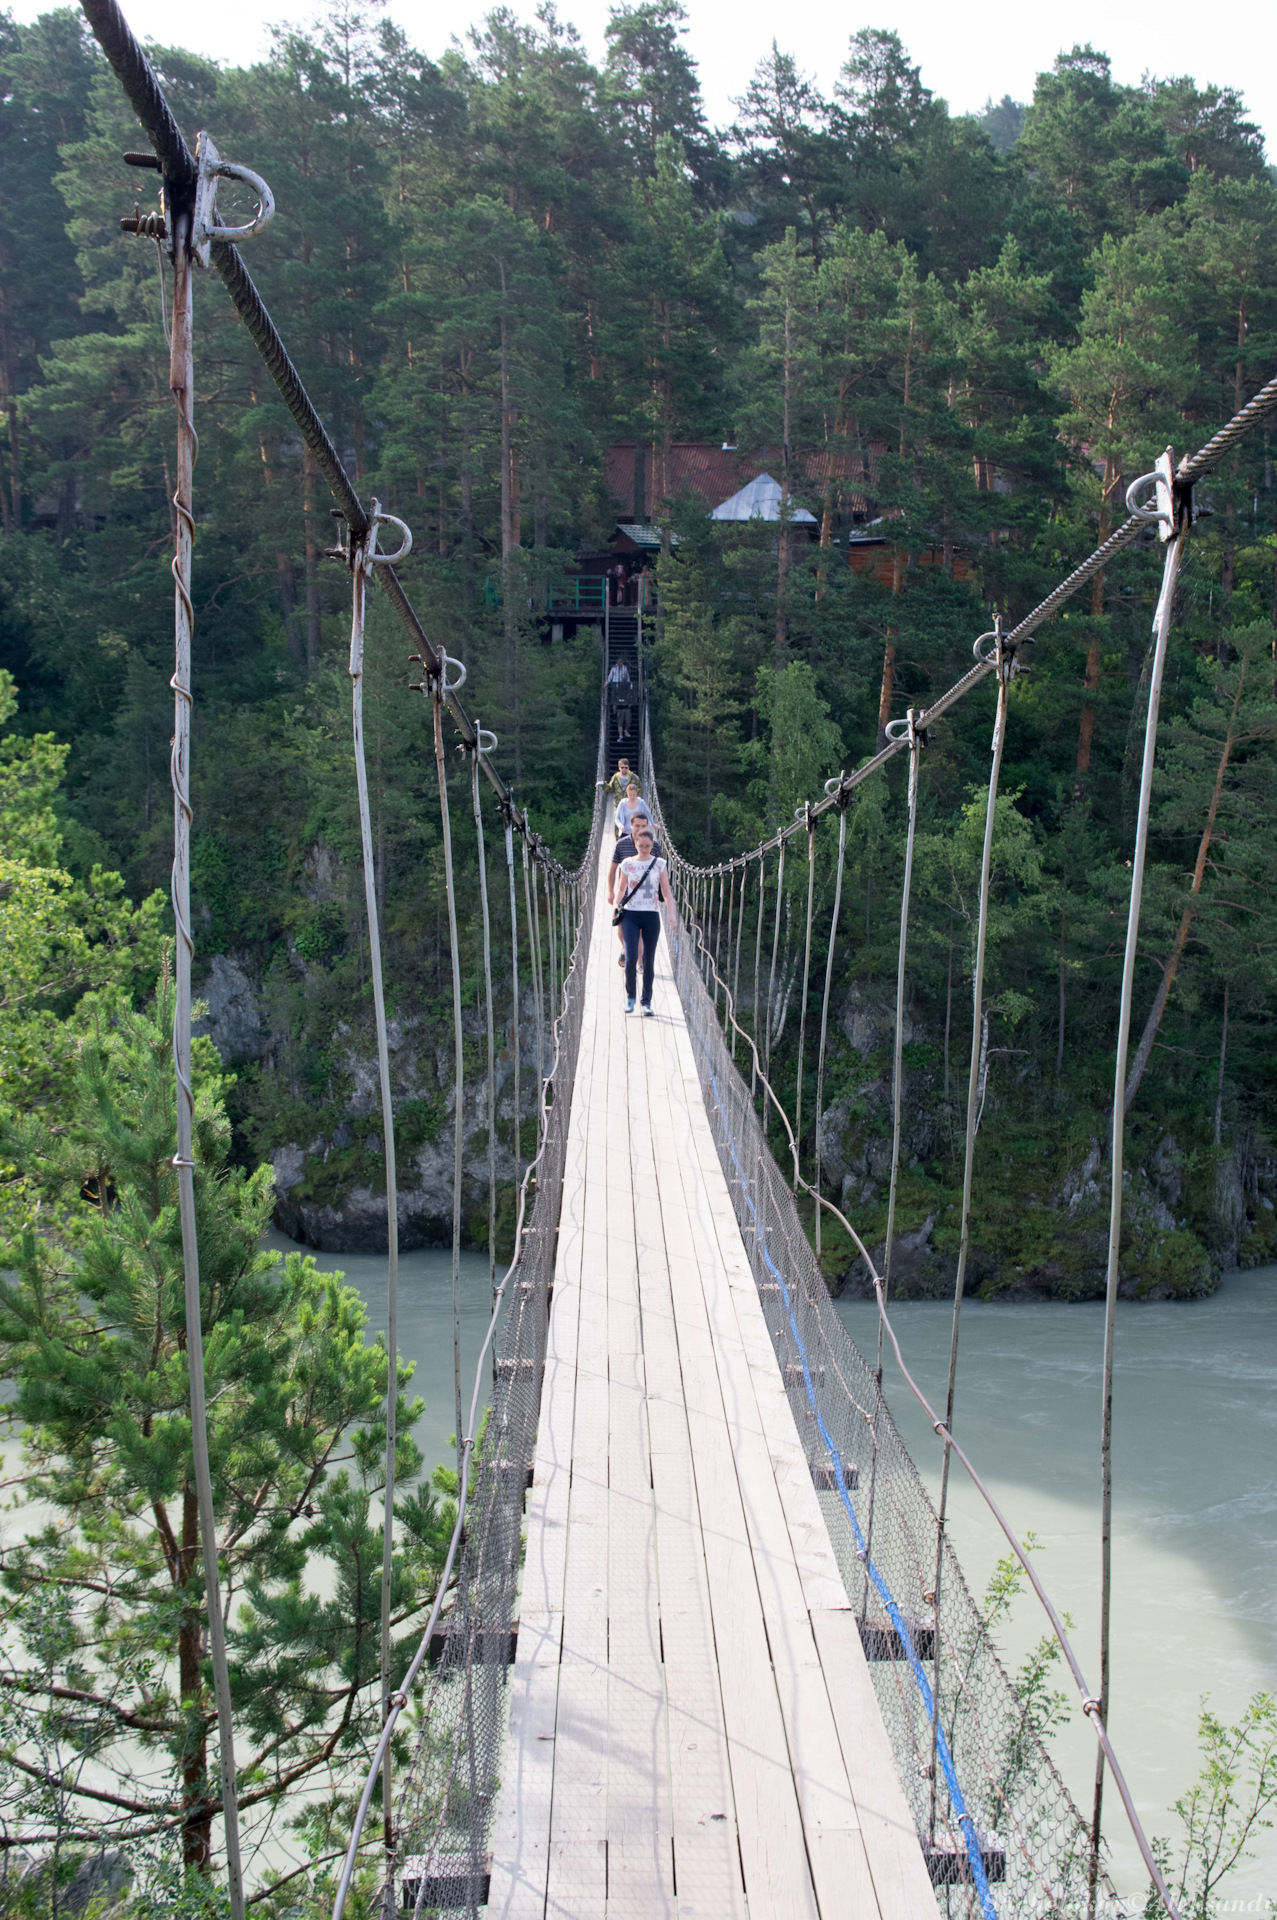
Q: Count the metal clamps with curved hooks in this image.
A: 9